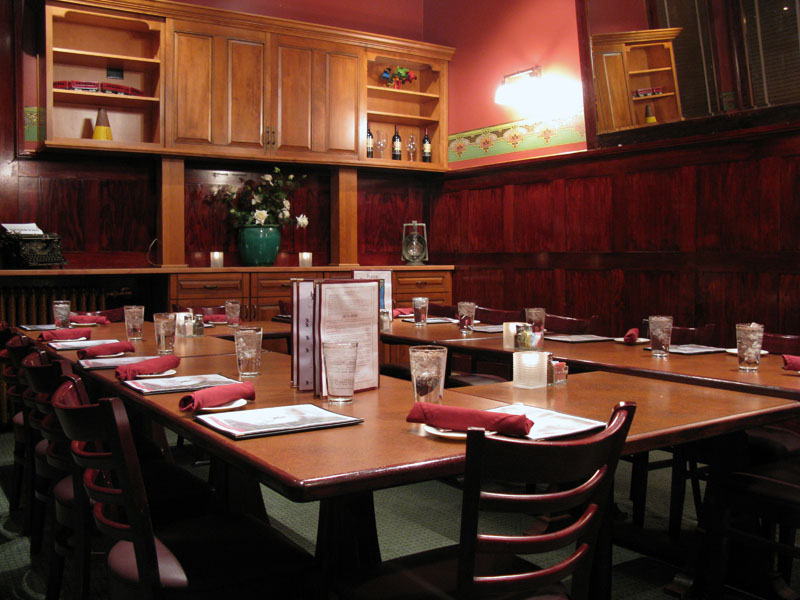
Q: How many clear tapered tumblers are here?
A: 12